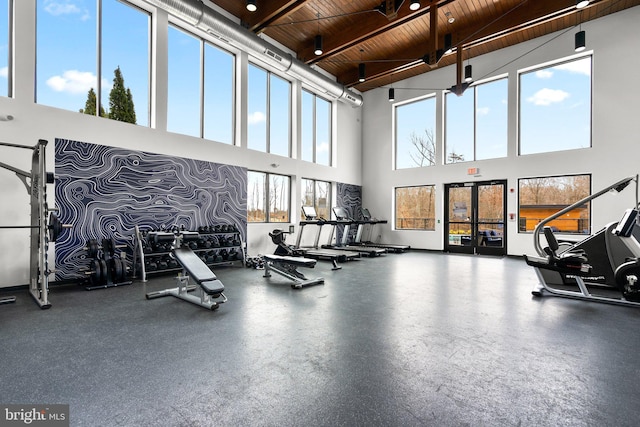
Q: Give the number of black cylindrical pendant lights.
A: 9